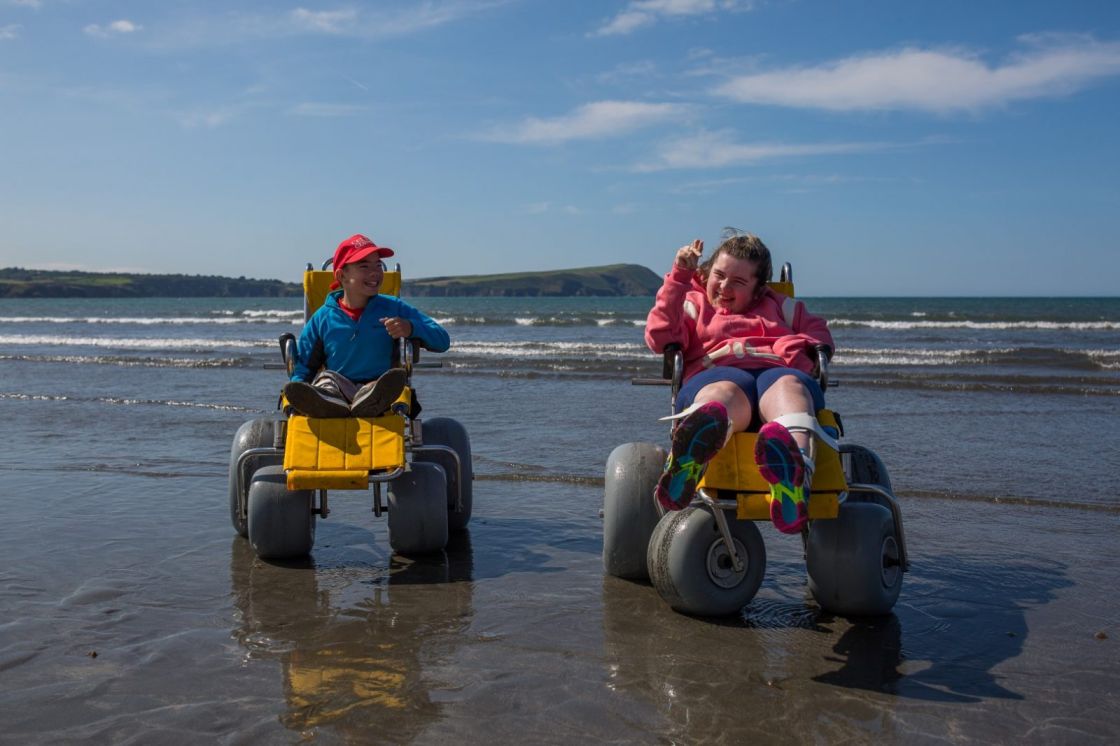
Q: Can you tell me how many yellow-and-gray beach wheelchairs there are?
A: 2